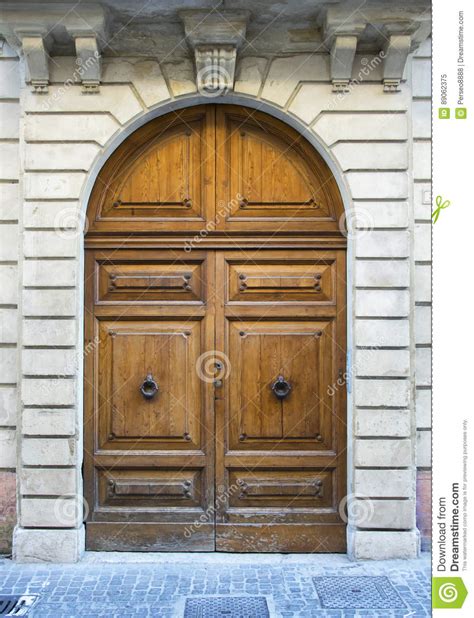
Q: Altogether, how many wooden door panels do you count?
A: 8